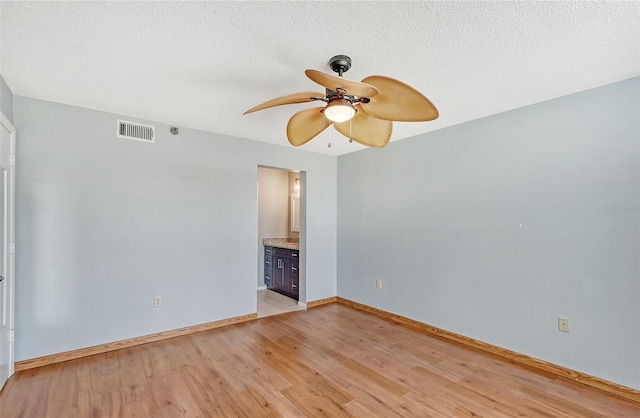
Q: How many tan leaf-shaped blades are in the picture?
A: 5